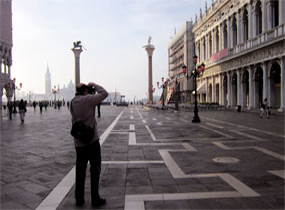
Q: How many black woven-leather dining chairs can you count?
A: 0